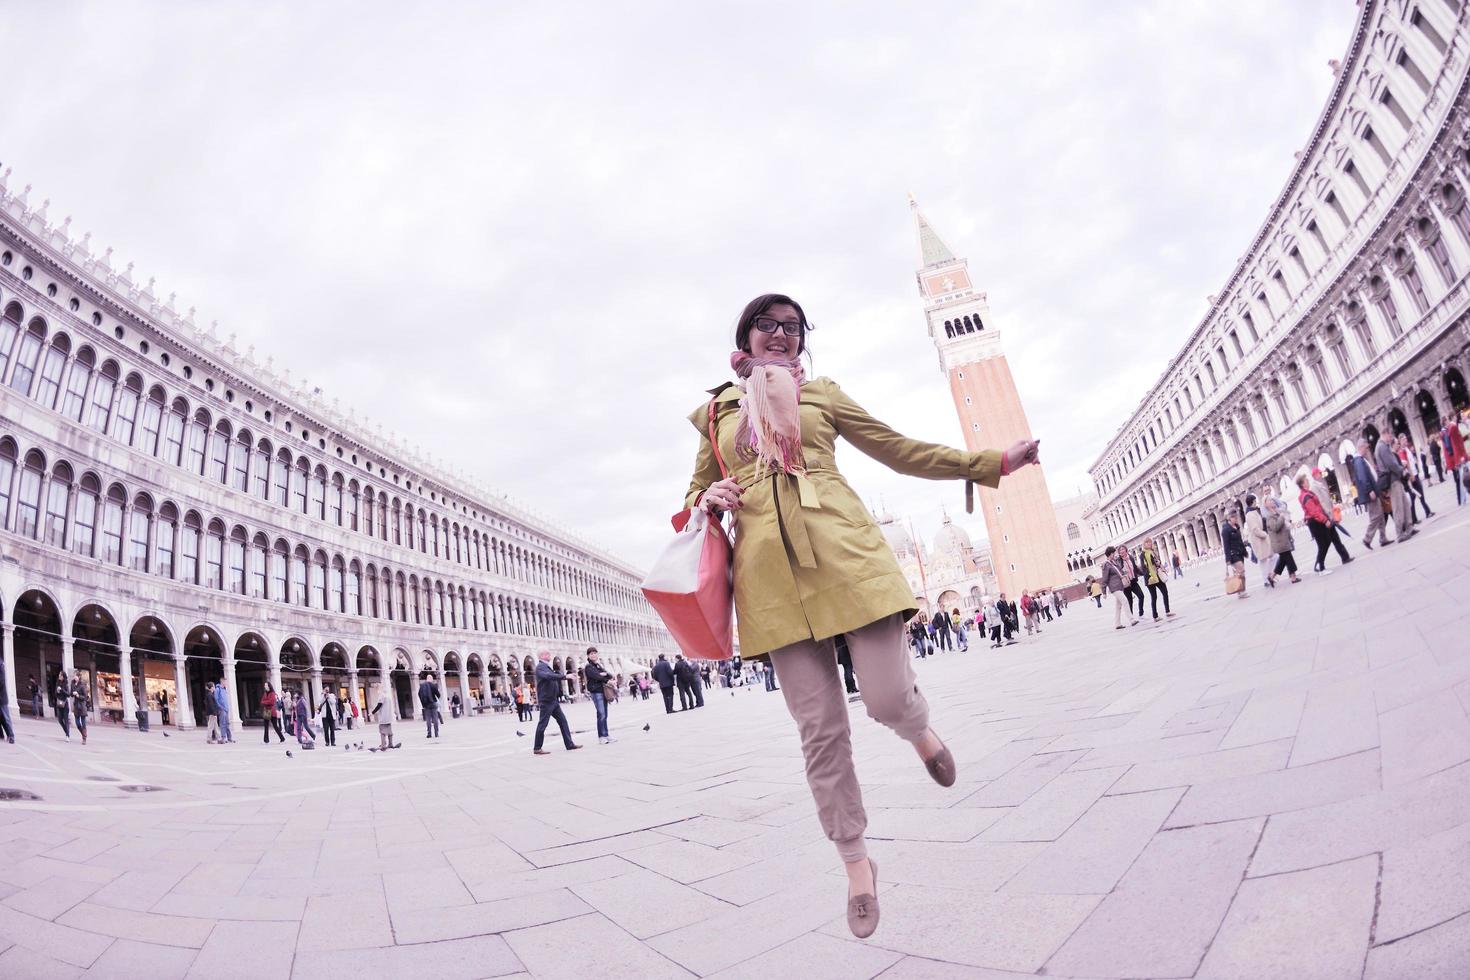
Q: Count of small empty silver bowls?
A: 0